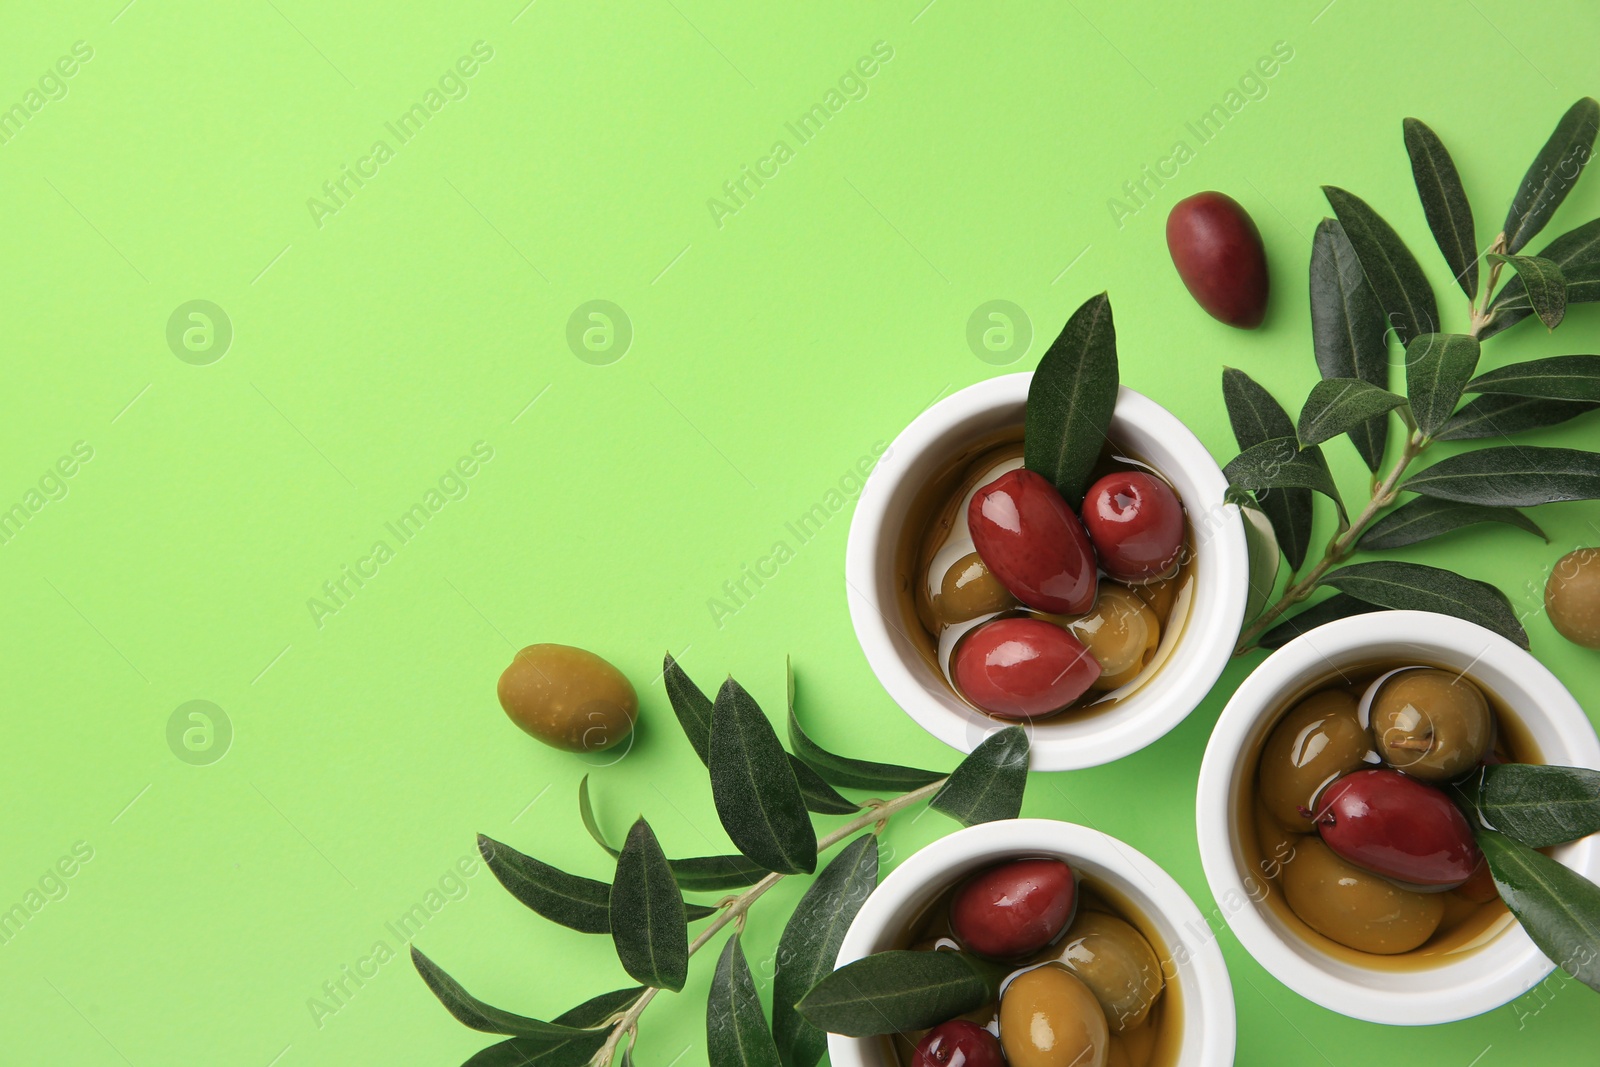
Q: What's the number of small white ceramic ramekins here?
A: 3